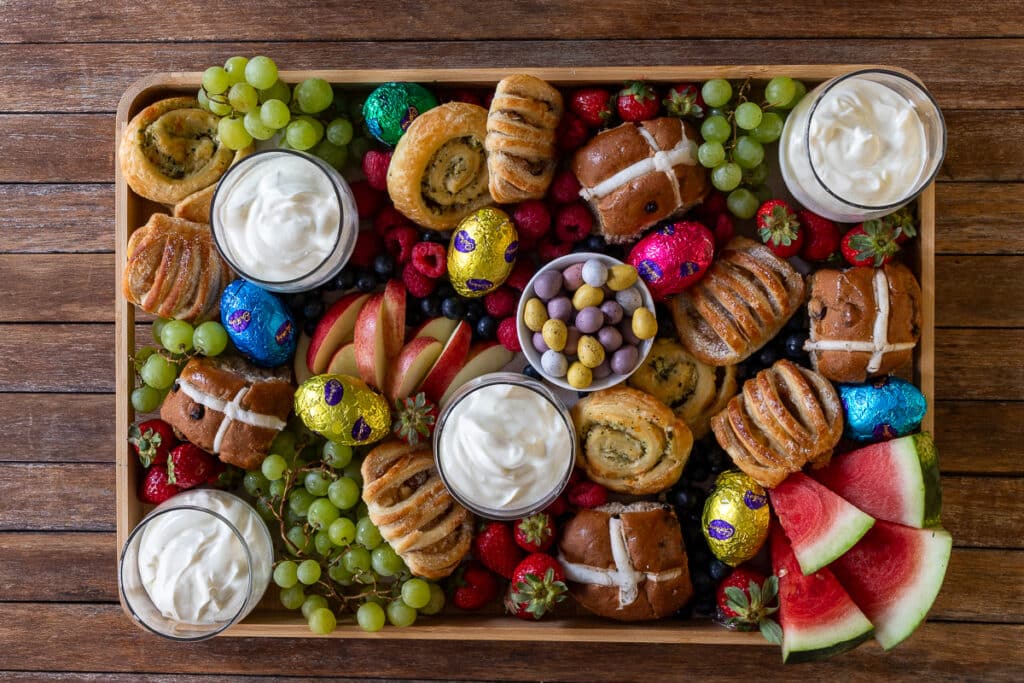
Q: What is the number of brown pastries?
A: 13